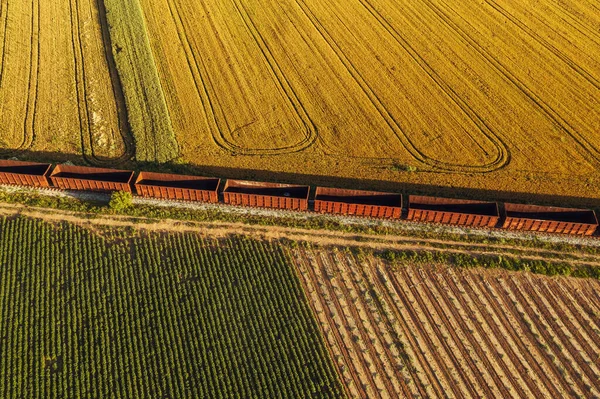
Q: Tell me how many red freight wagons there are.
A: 7